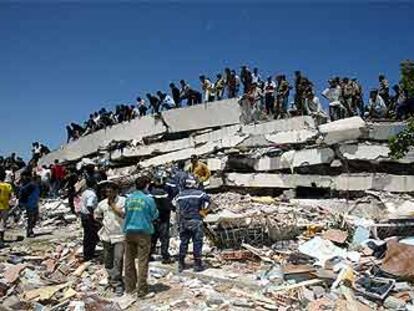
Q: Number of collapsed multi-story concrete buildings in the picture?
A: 1